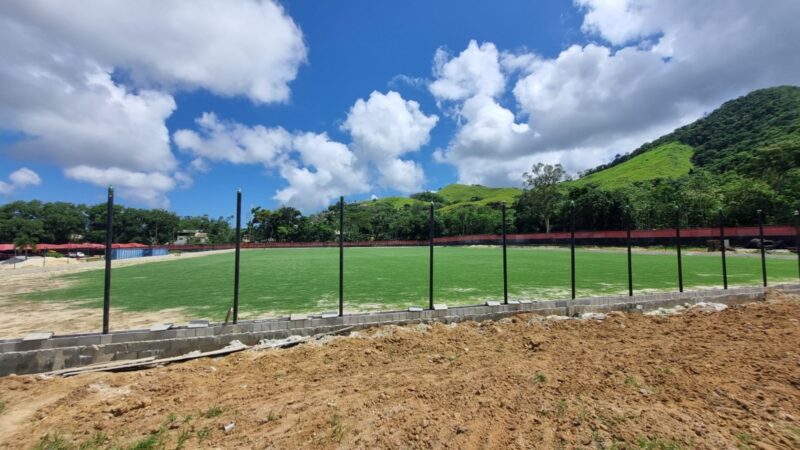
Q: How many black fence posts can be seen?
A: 11